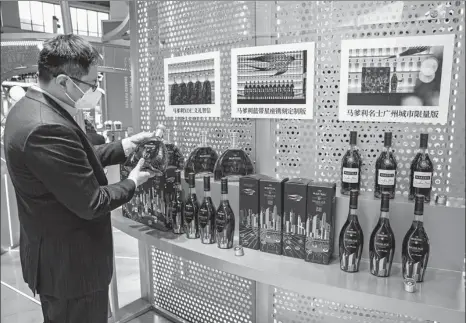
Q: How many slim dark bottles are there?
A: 10